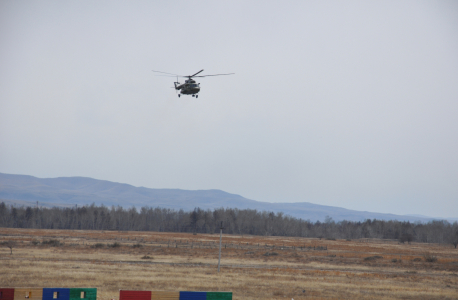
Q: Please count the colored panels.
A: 8